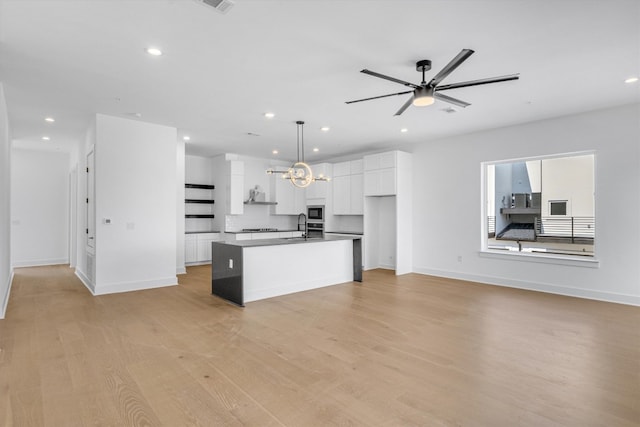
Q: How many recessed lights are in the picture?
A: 10